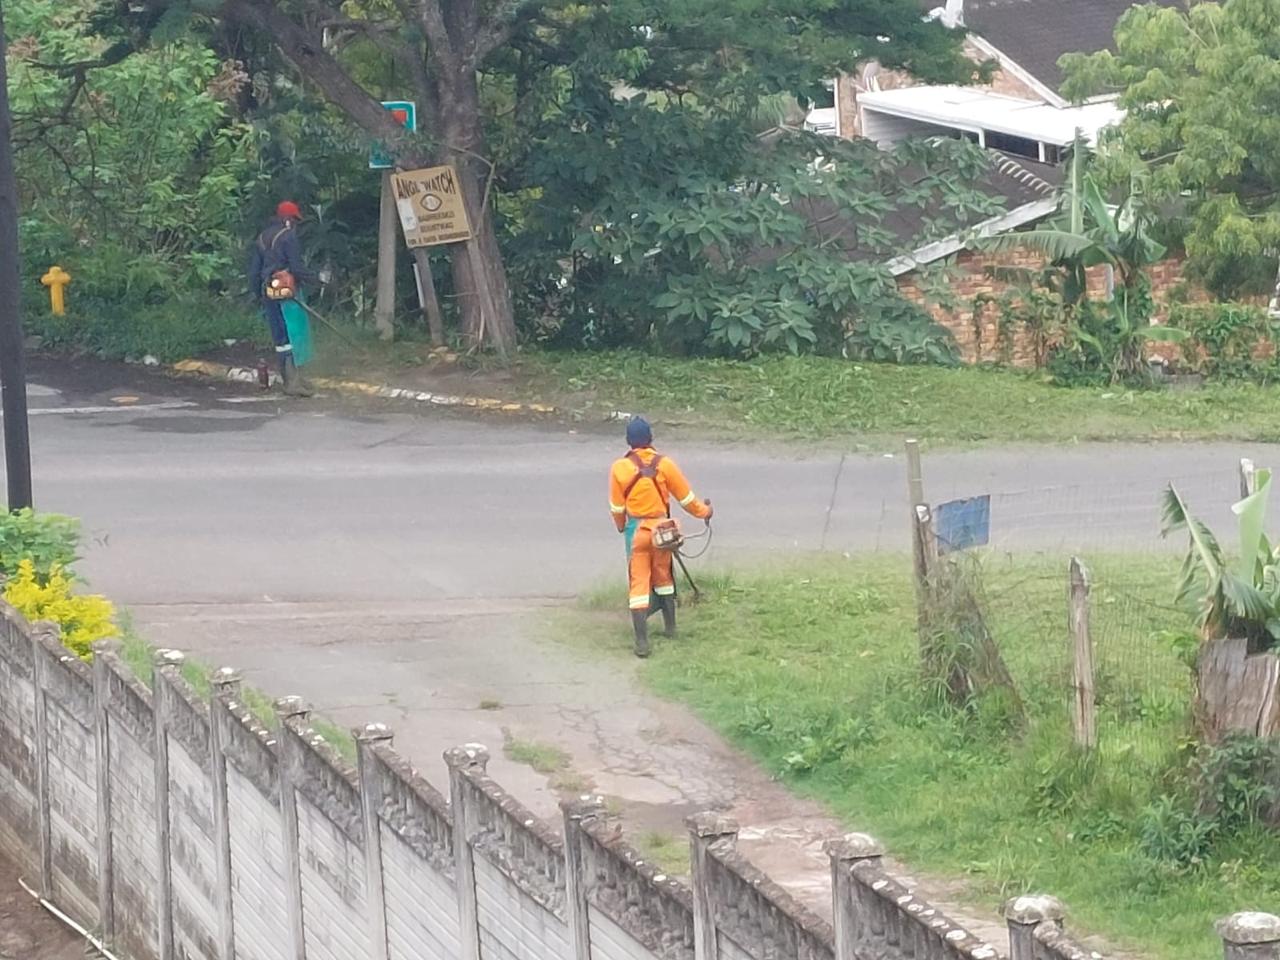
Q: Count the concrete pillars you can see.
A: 12